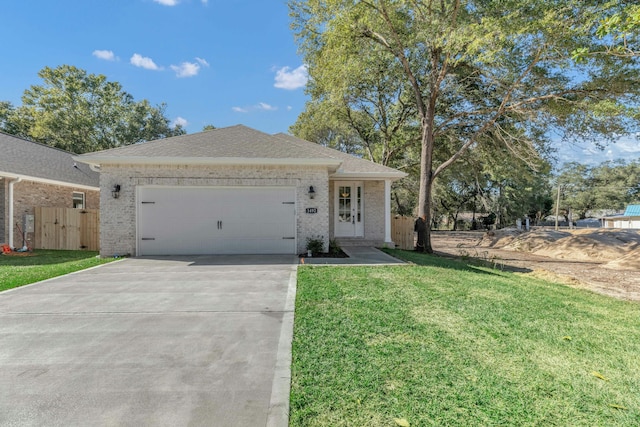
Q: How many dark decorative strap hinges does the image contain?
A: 4